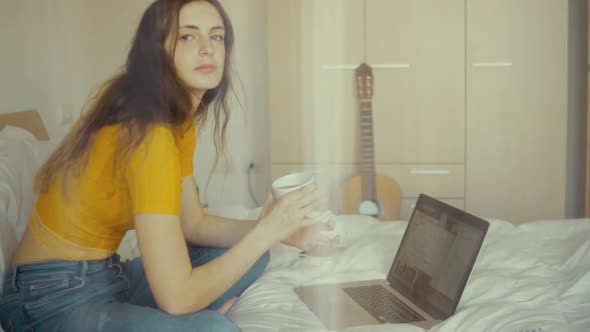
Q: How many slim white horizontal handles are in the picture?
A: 4